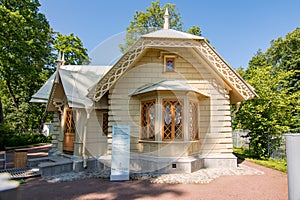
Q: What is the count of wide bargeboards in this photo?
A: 2